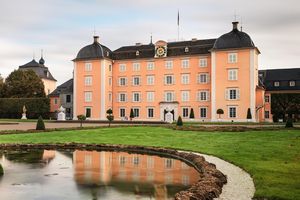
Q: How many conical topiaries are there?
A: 6